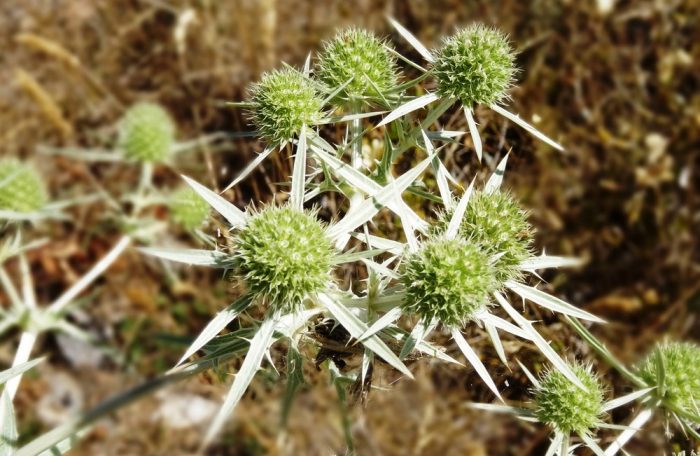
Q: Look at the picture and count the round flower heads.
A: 11